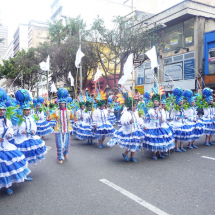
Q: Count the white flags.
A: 7